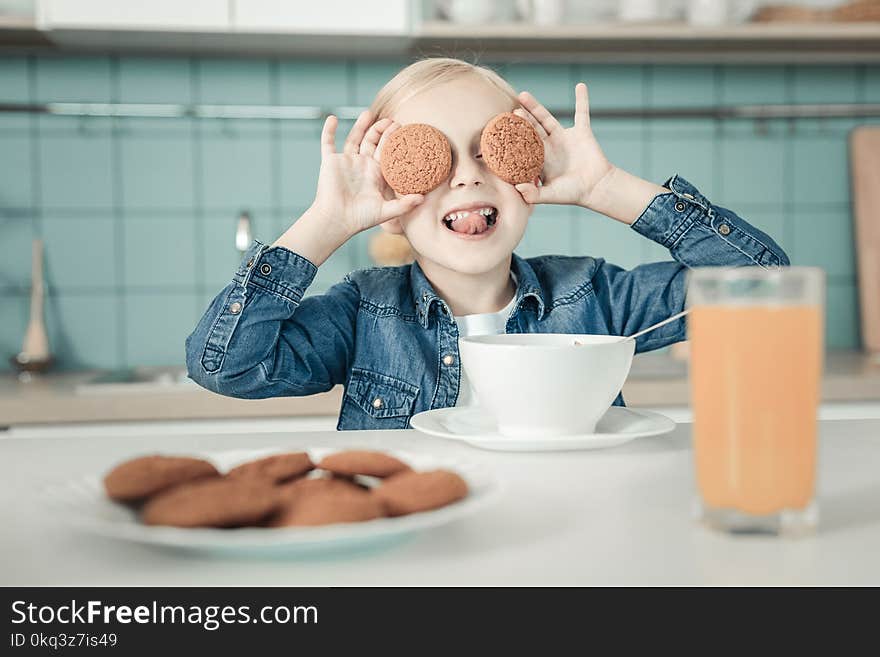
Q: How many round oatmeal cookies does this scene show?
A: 8